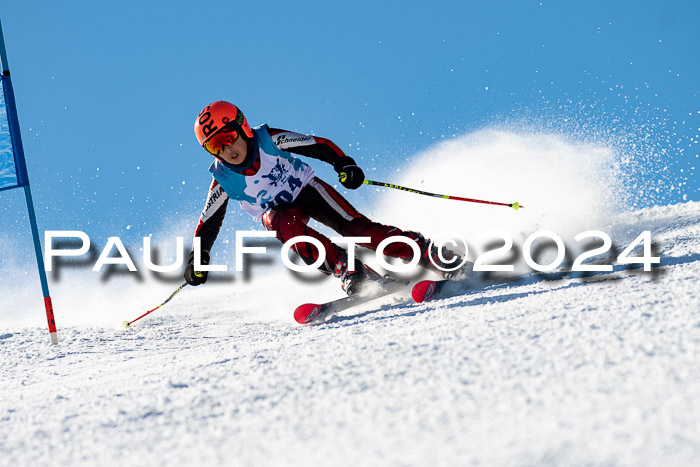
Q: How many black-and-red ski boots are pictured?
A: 2